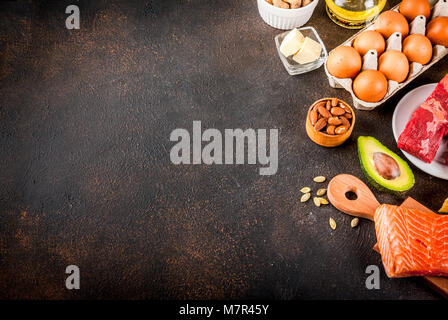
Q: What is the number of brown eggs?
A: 8